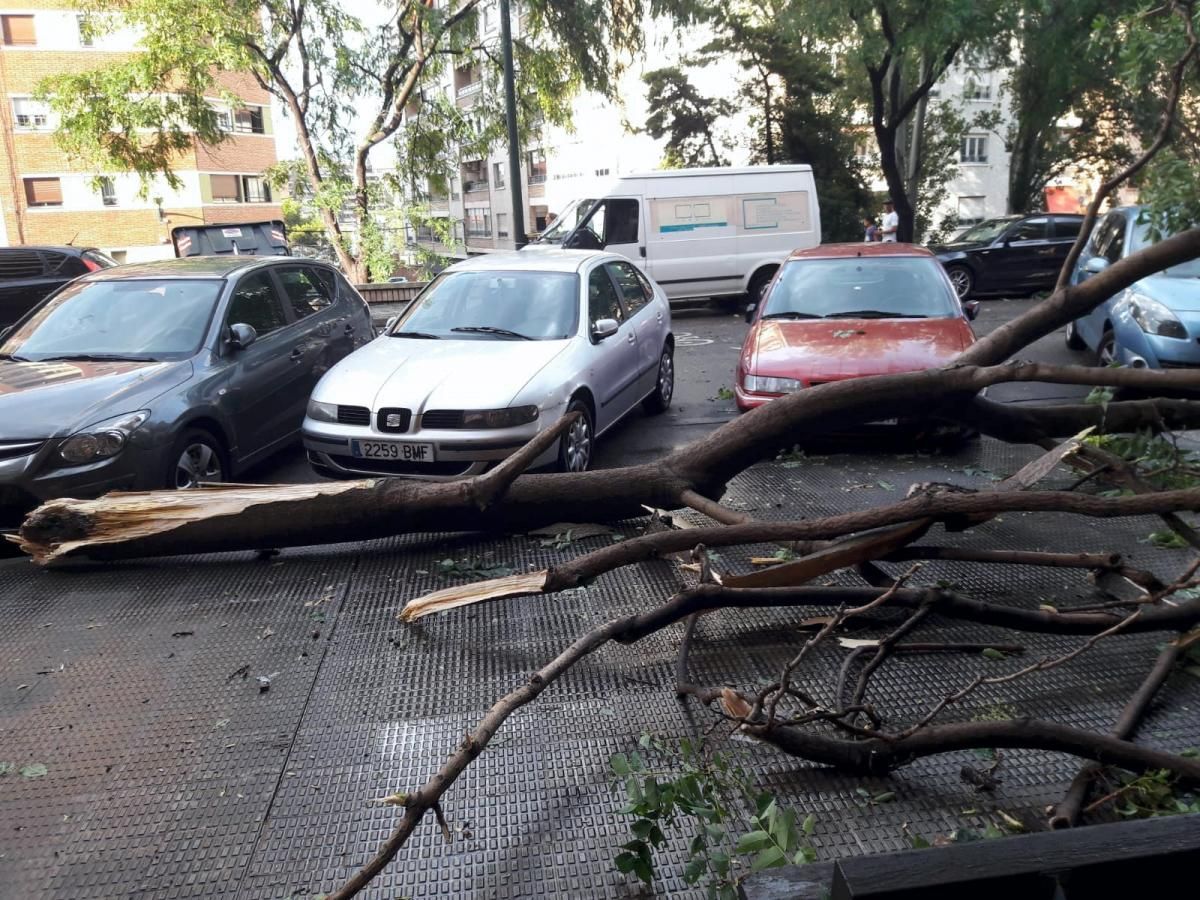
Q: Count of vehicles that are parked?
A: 7